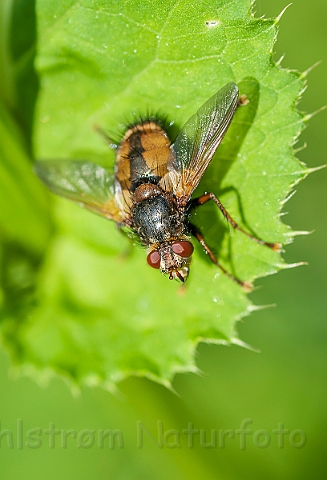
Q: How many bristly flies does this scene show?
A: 1